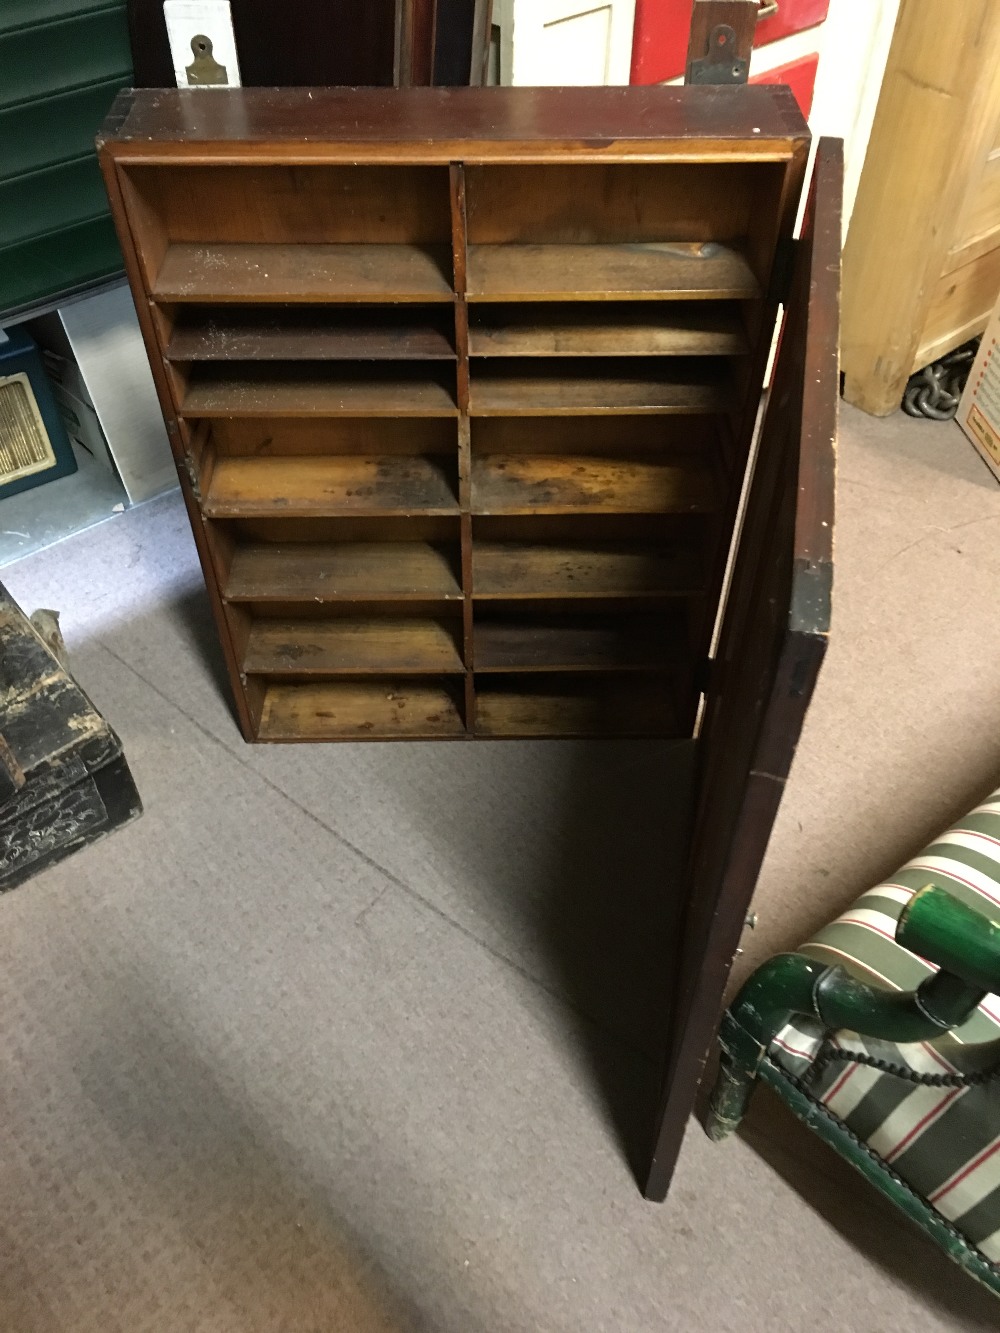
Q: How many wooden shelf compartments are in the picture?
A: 14